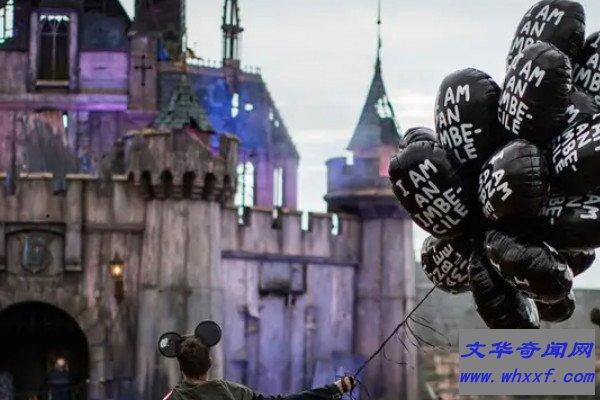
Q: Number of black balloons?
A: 15